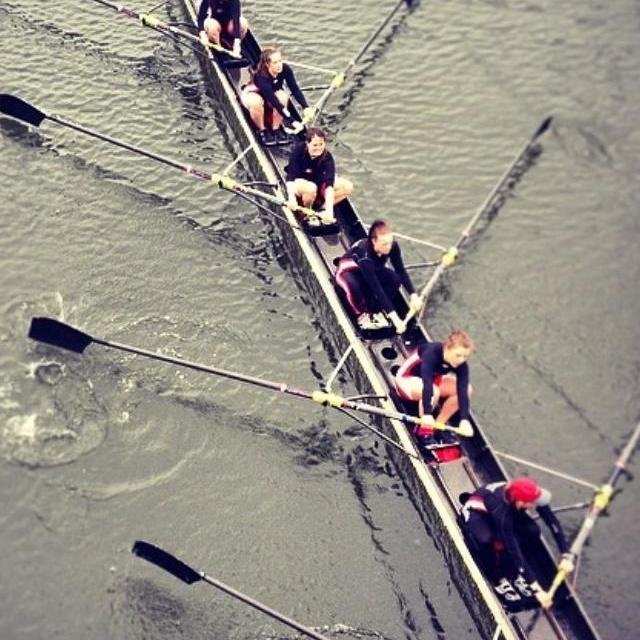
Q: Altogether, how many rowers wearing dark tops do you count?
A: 6